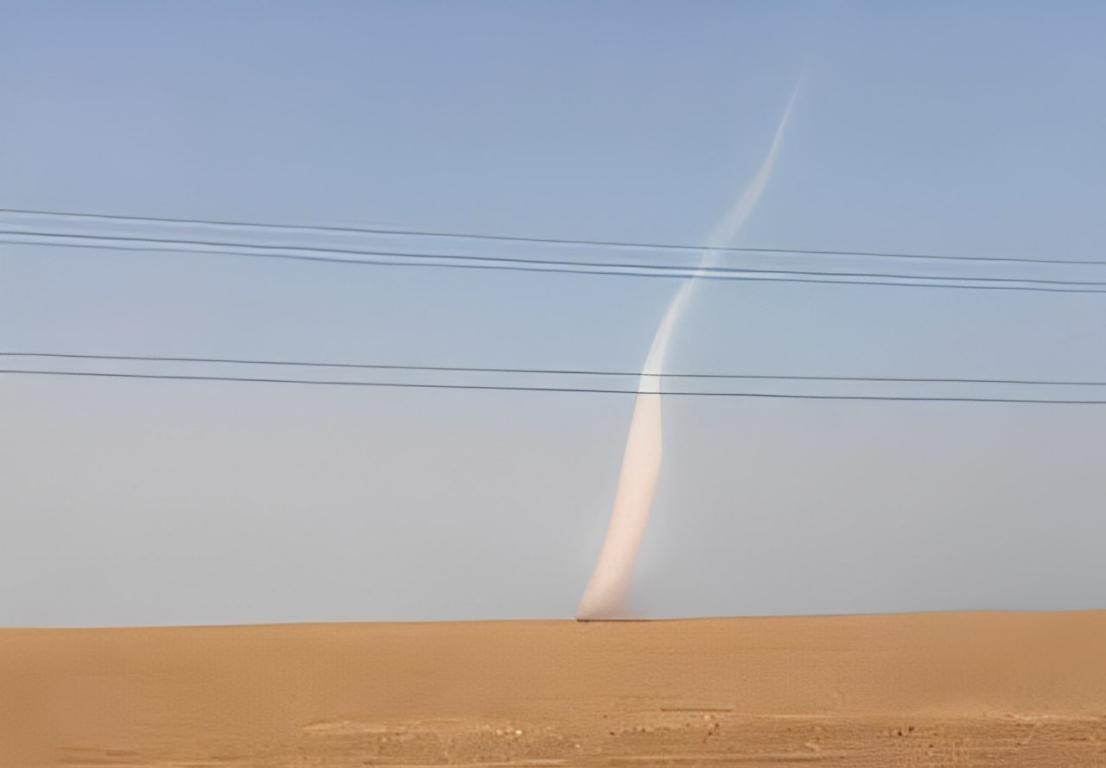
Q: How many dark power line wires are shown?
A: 5